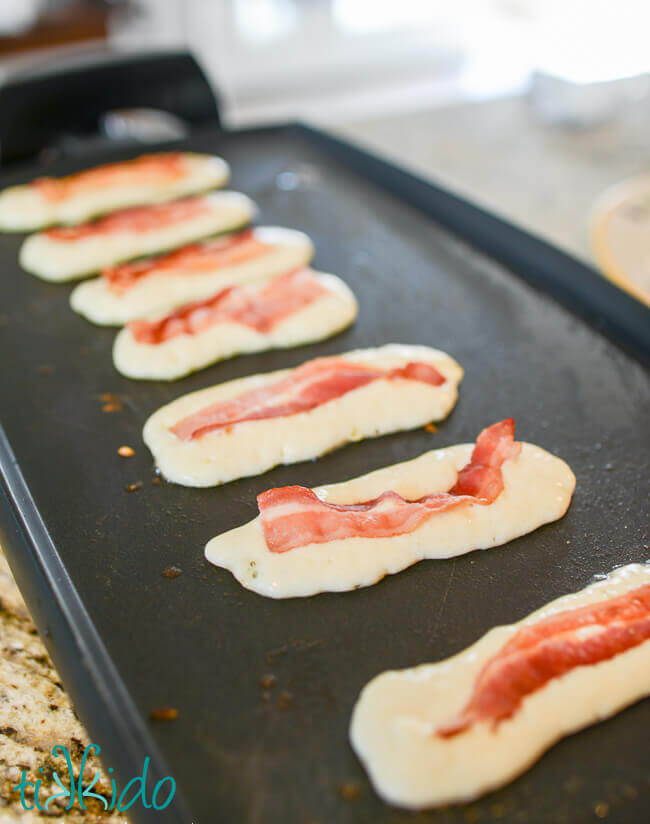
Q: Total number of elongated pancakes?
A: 7